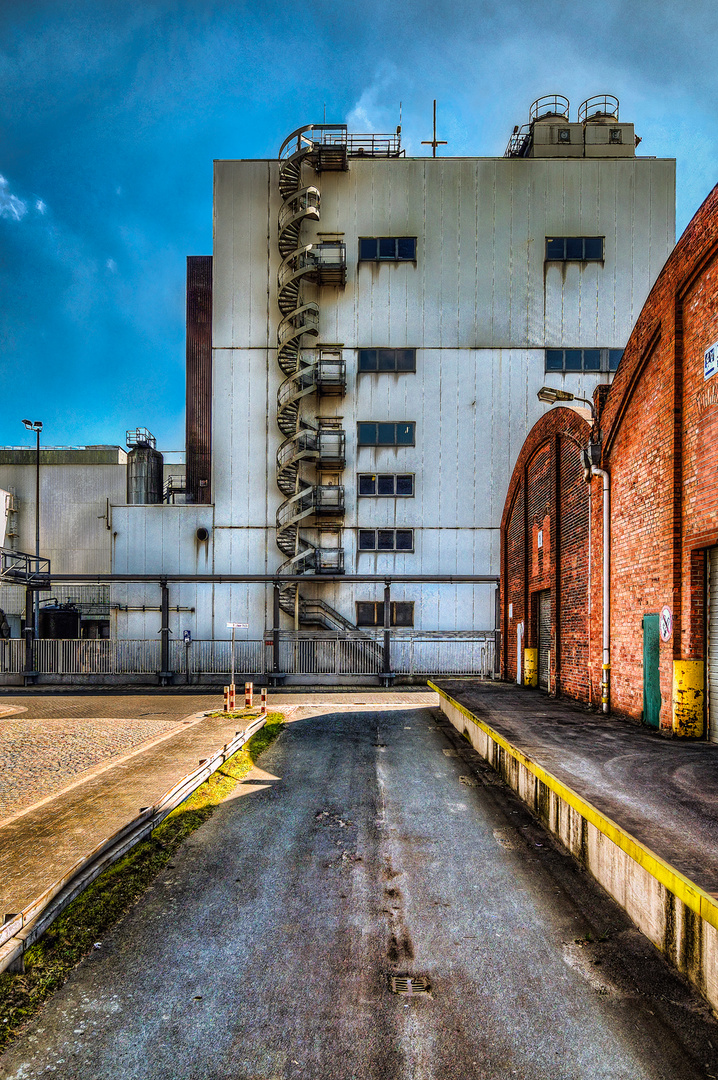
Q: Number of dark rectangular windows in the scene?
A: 8